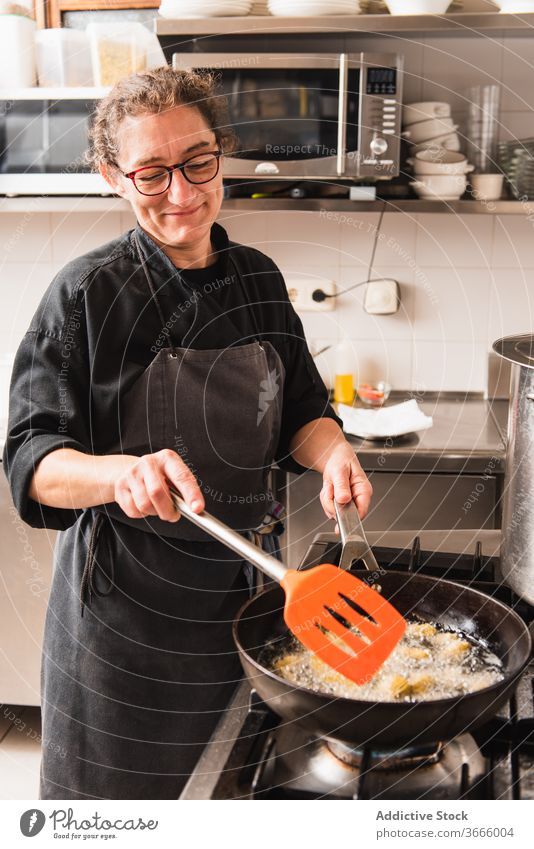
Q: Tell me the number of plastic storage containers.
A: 3